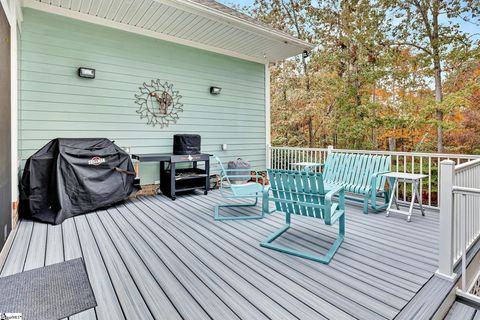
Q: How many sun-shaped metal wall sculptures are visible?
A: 1